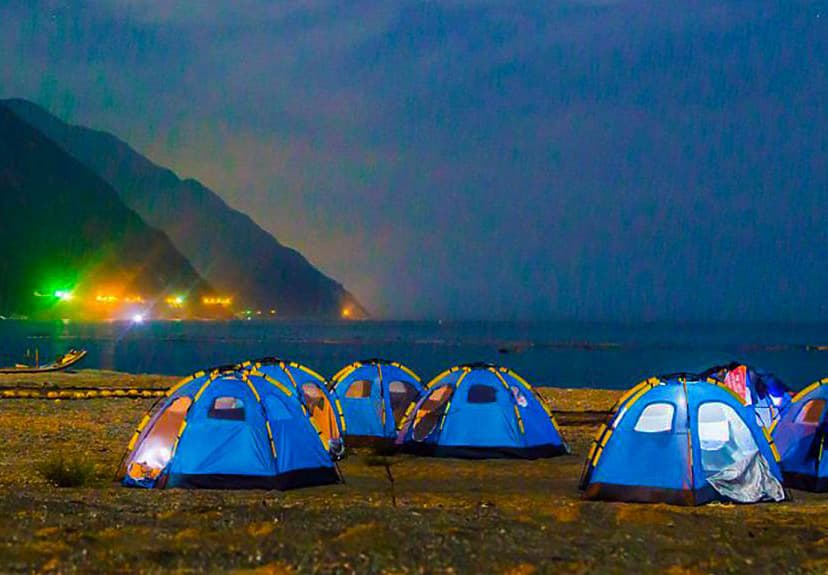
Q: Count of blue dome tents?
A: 7